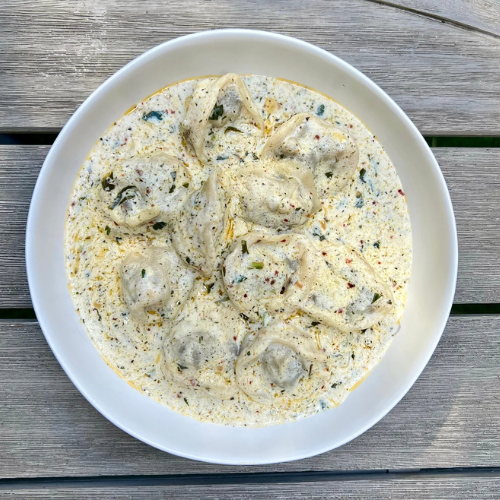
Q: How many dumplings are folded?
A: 10